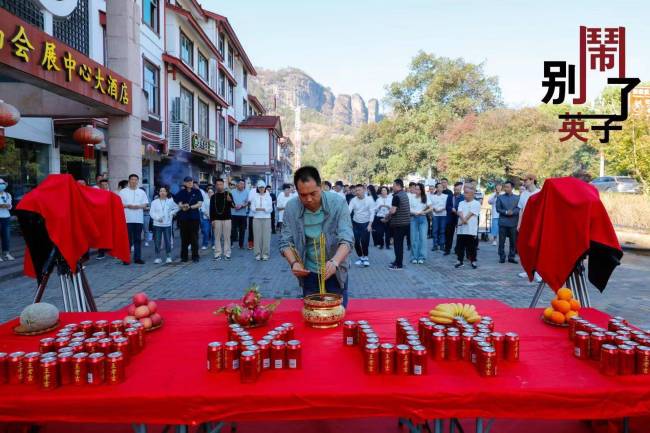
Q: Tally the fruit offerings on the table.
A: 5